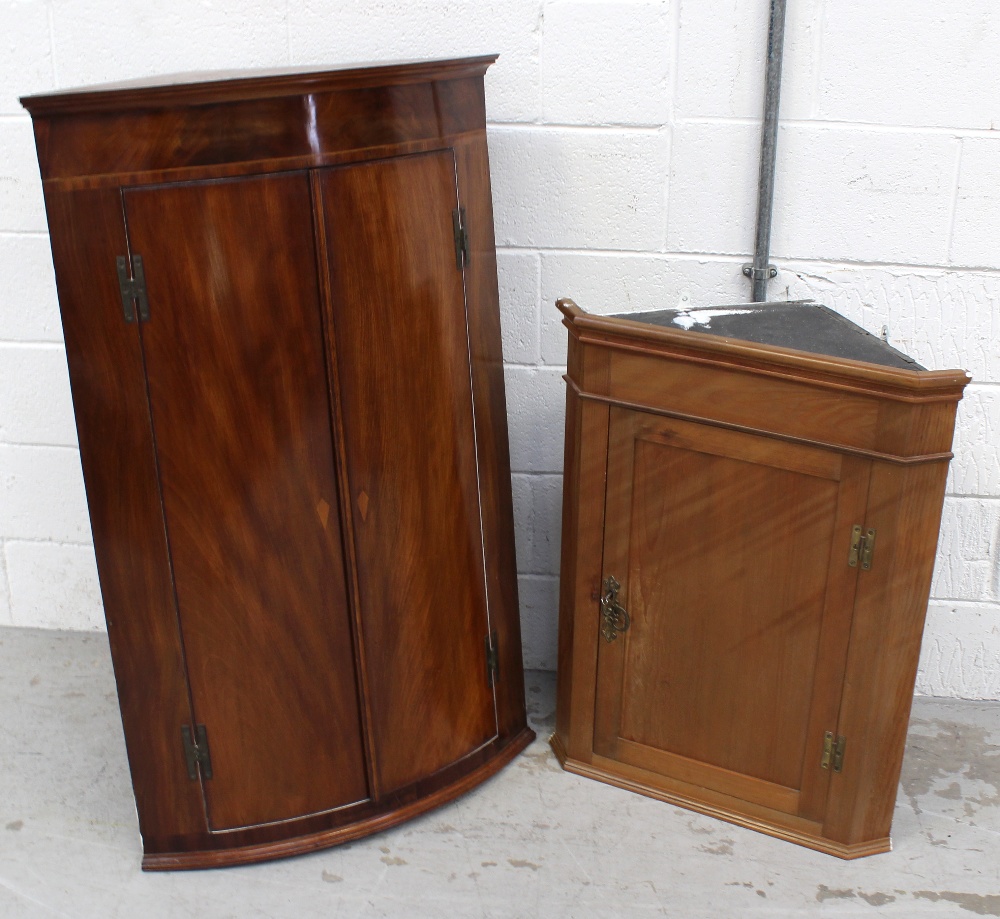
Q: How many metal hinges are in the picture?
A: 6